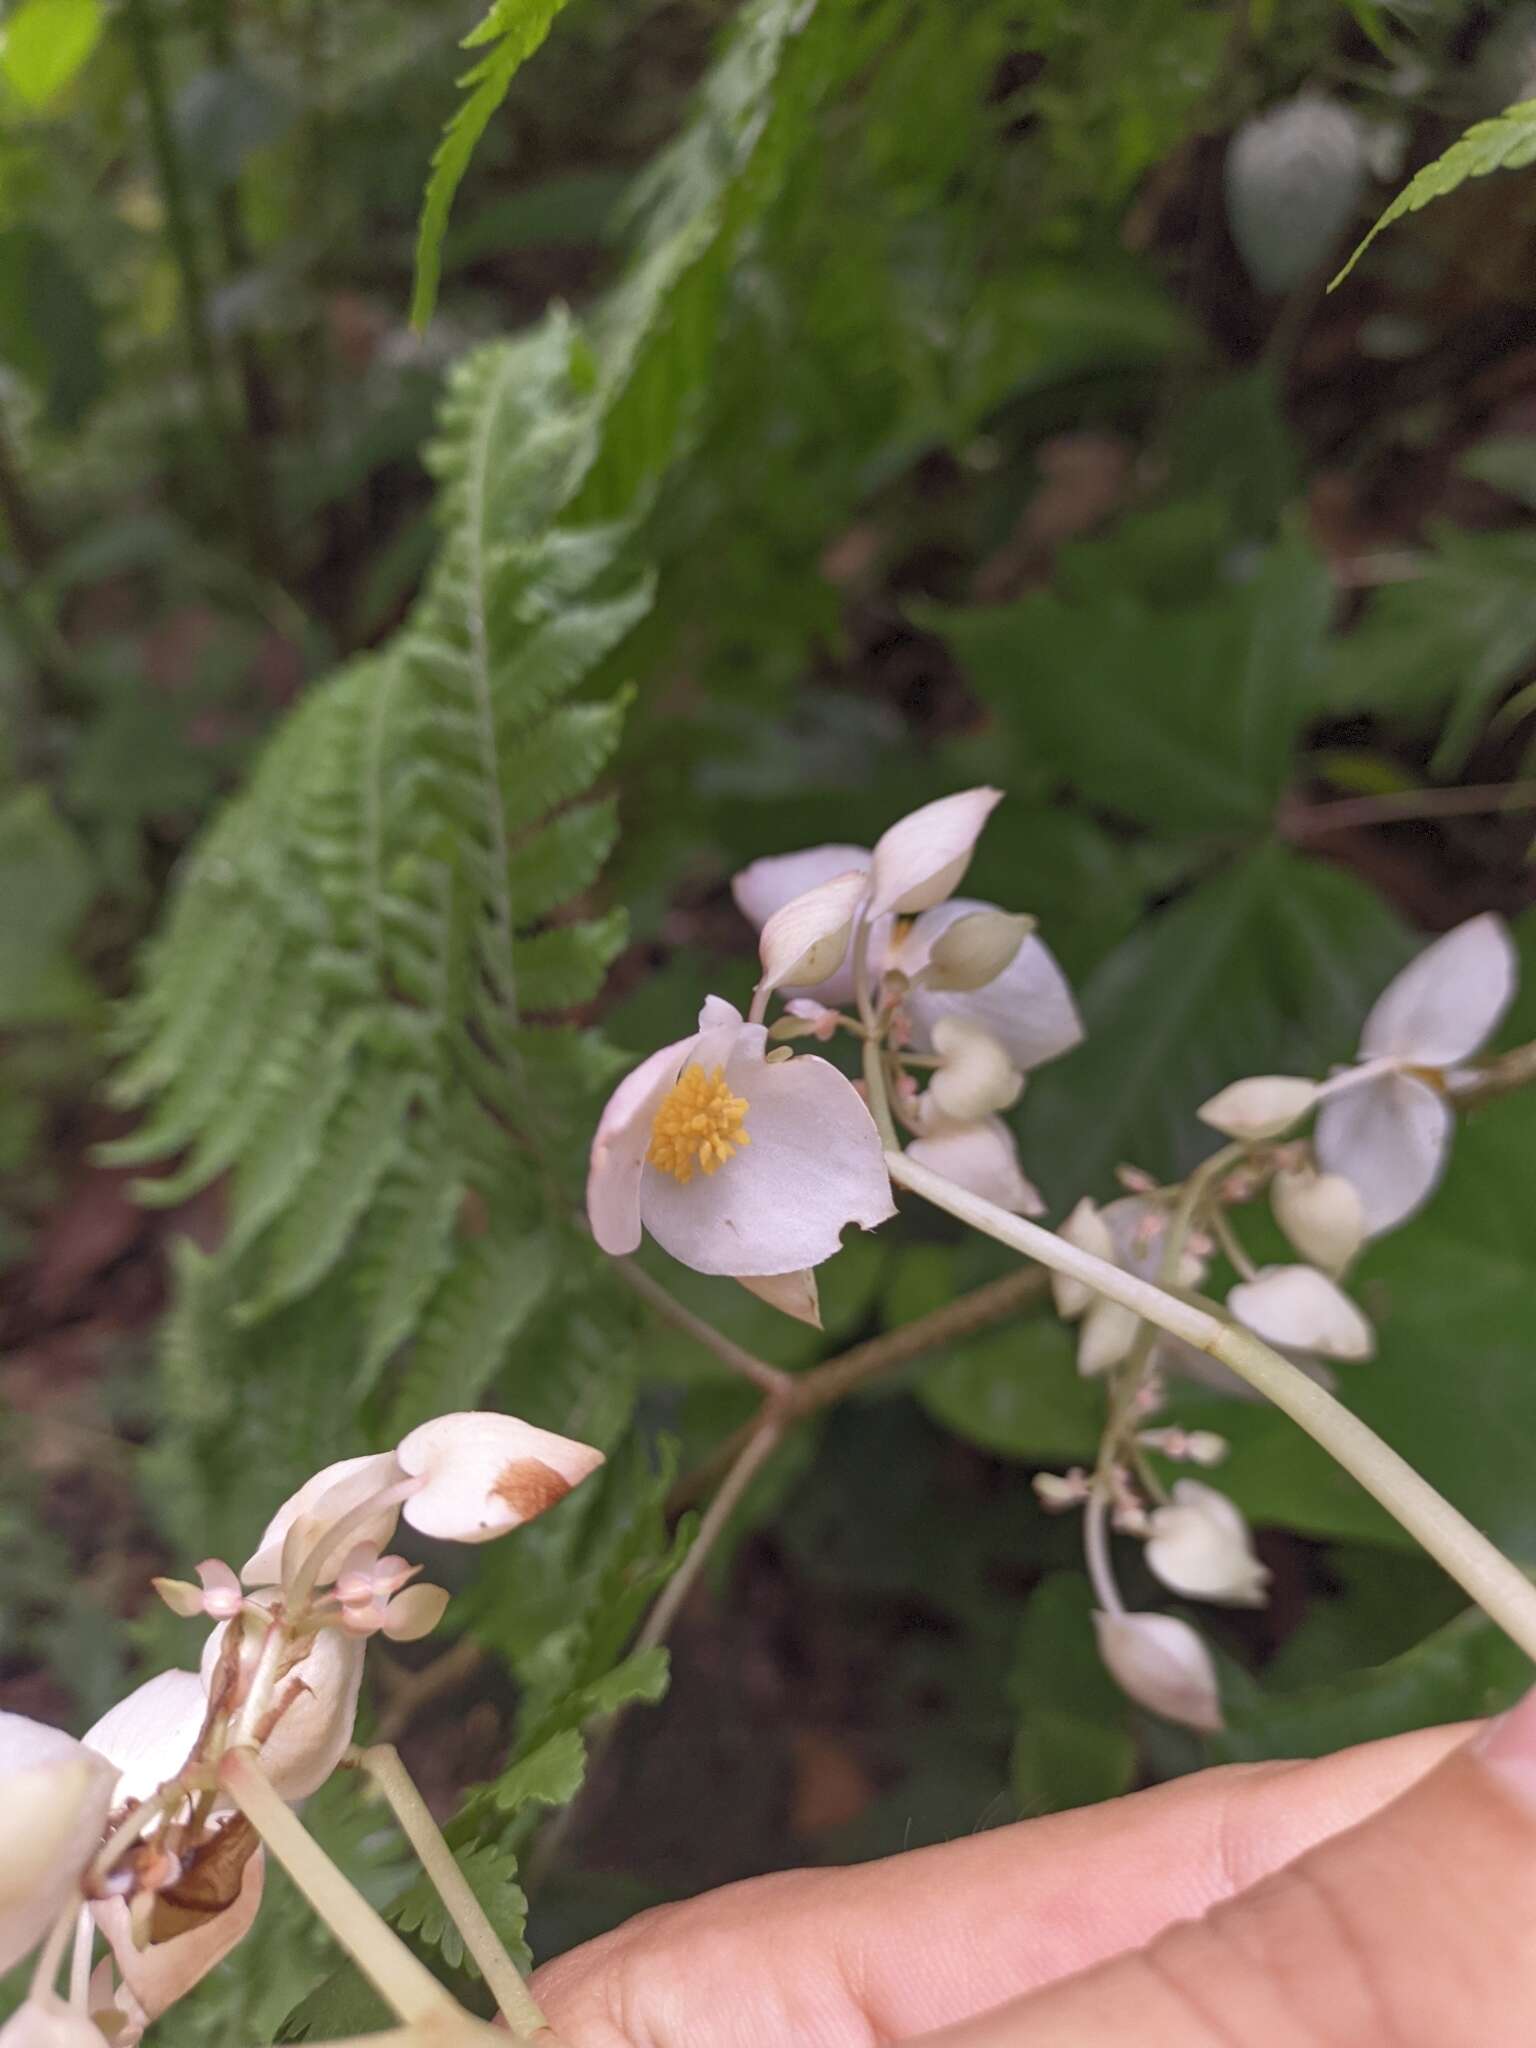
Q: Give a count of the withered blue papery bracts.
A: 0